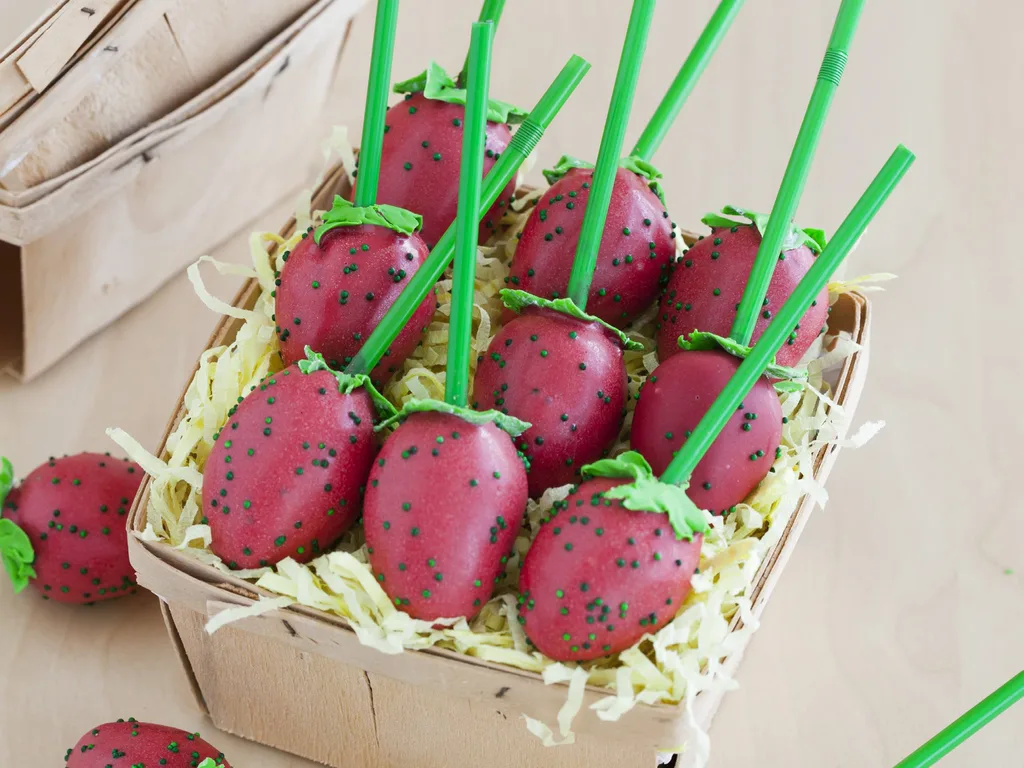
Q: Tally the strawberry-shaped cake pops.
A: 11